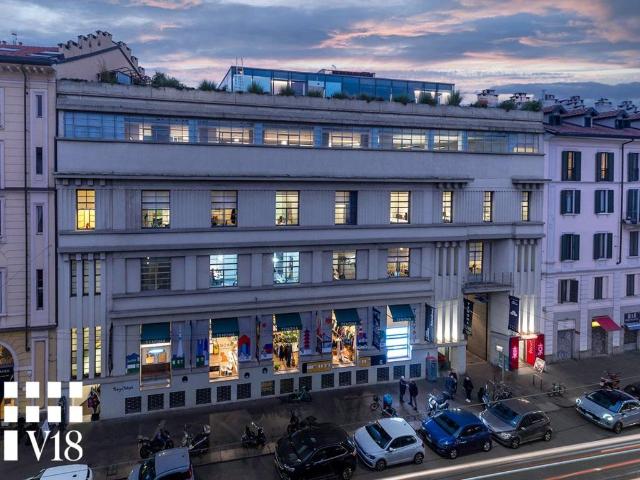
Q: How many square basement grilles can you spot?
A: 15